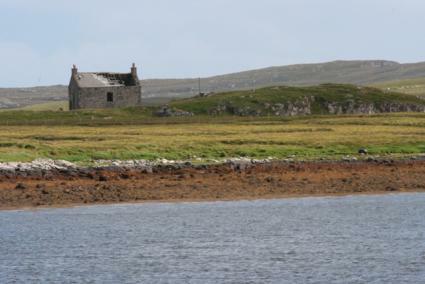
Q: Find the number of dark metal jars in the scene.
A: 0